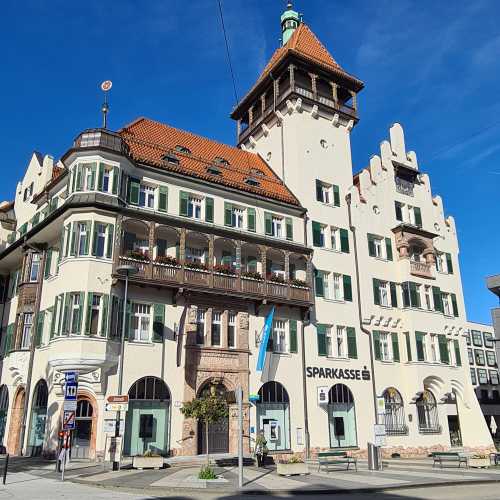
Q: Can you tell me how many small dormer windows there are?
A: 6